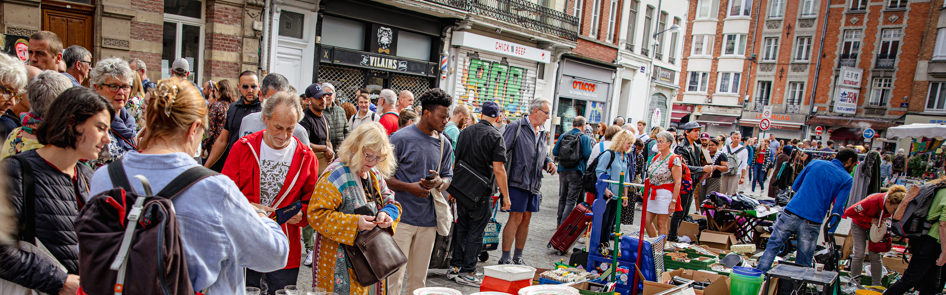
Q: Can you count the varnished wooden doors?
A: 1